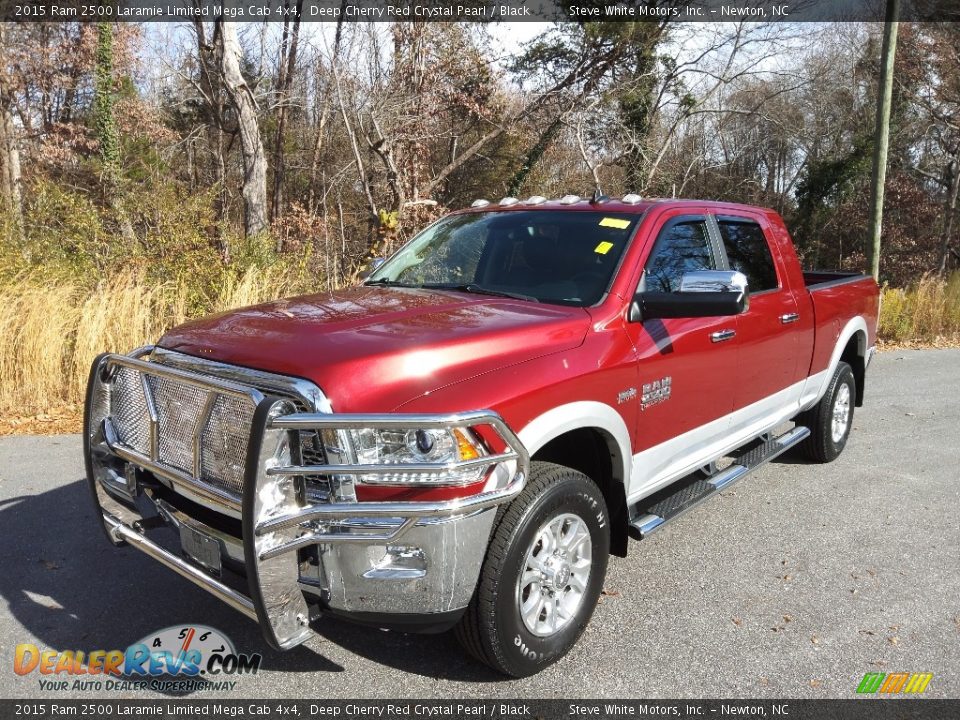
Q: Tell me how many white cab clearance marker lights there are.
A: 5